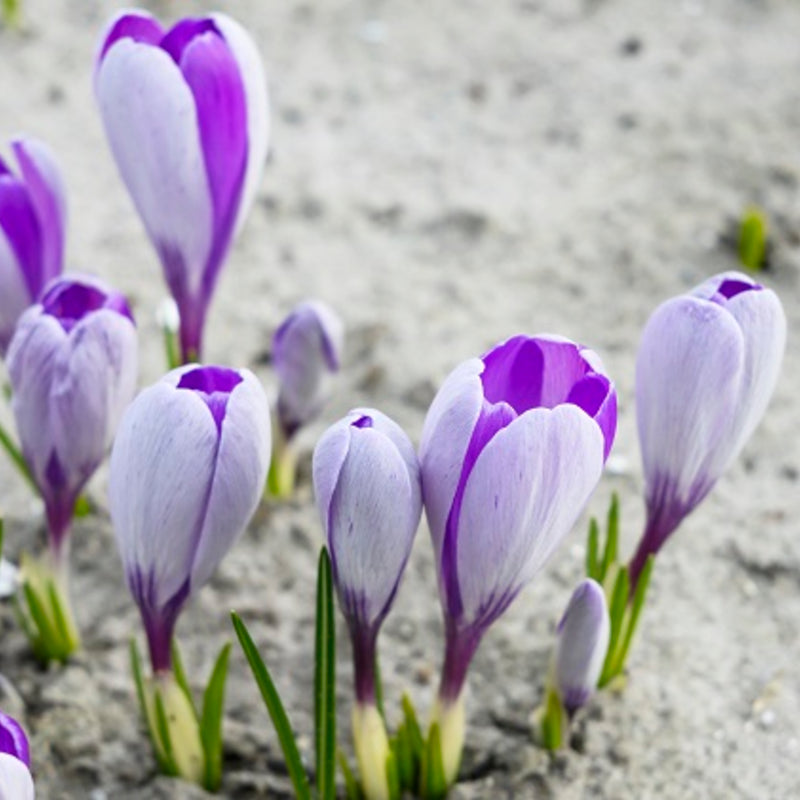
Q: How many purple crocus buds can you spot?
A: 10